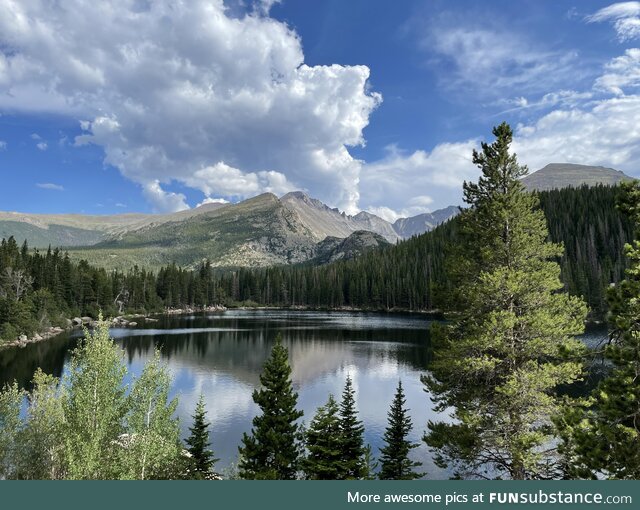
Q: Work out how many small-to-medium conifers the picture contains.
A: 5